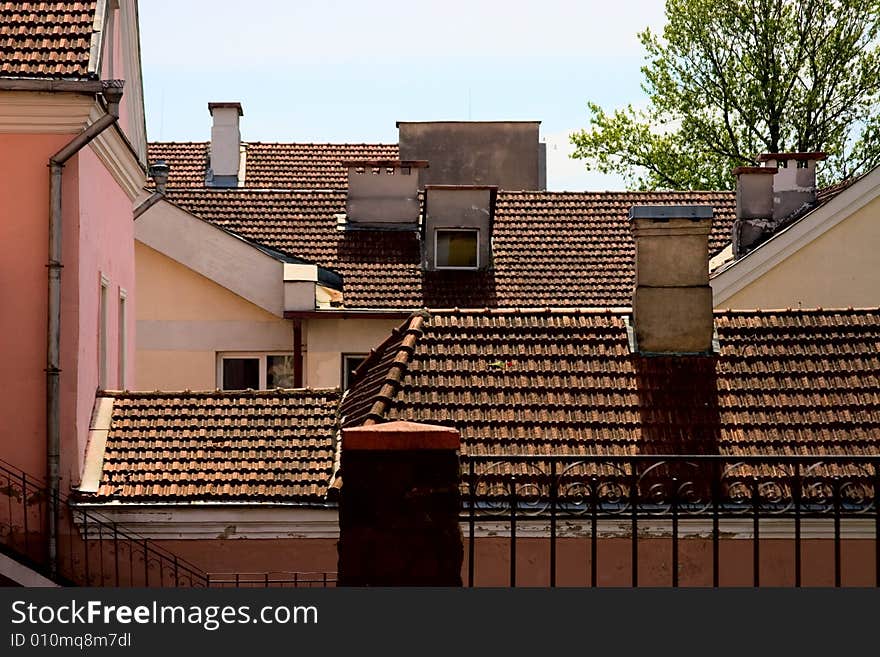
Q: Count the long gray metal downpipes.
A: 1